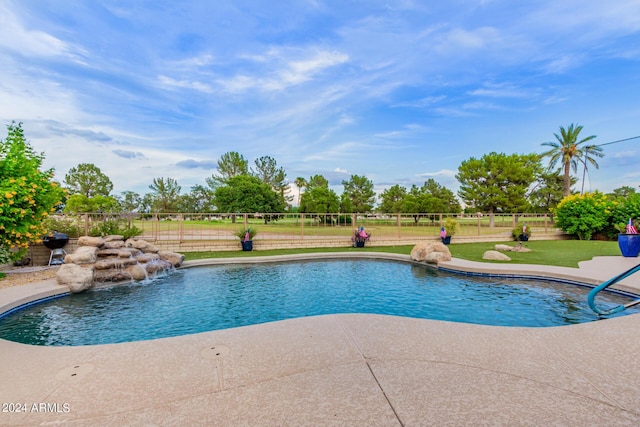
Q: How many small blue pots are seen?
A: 4